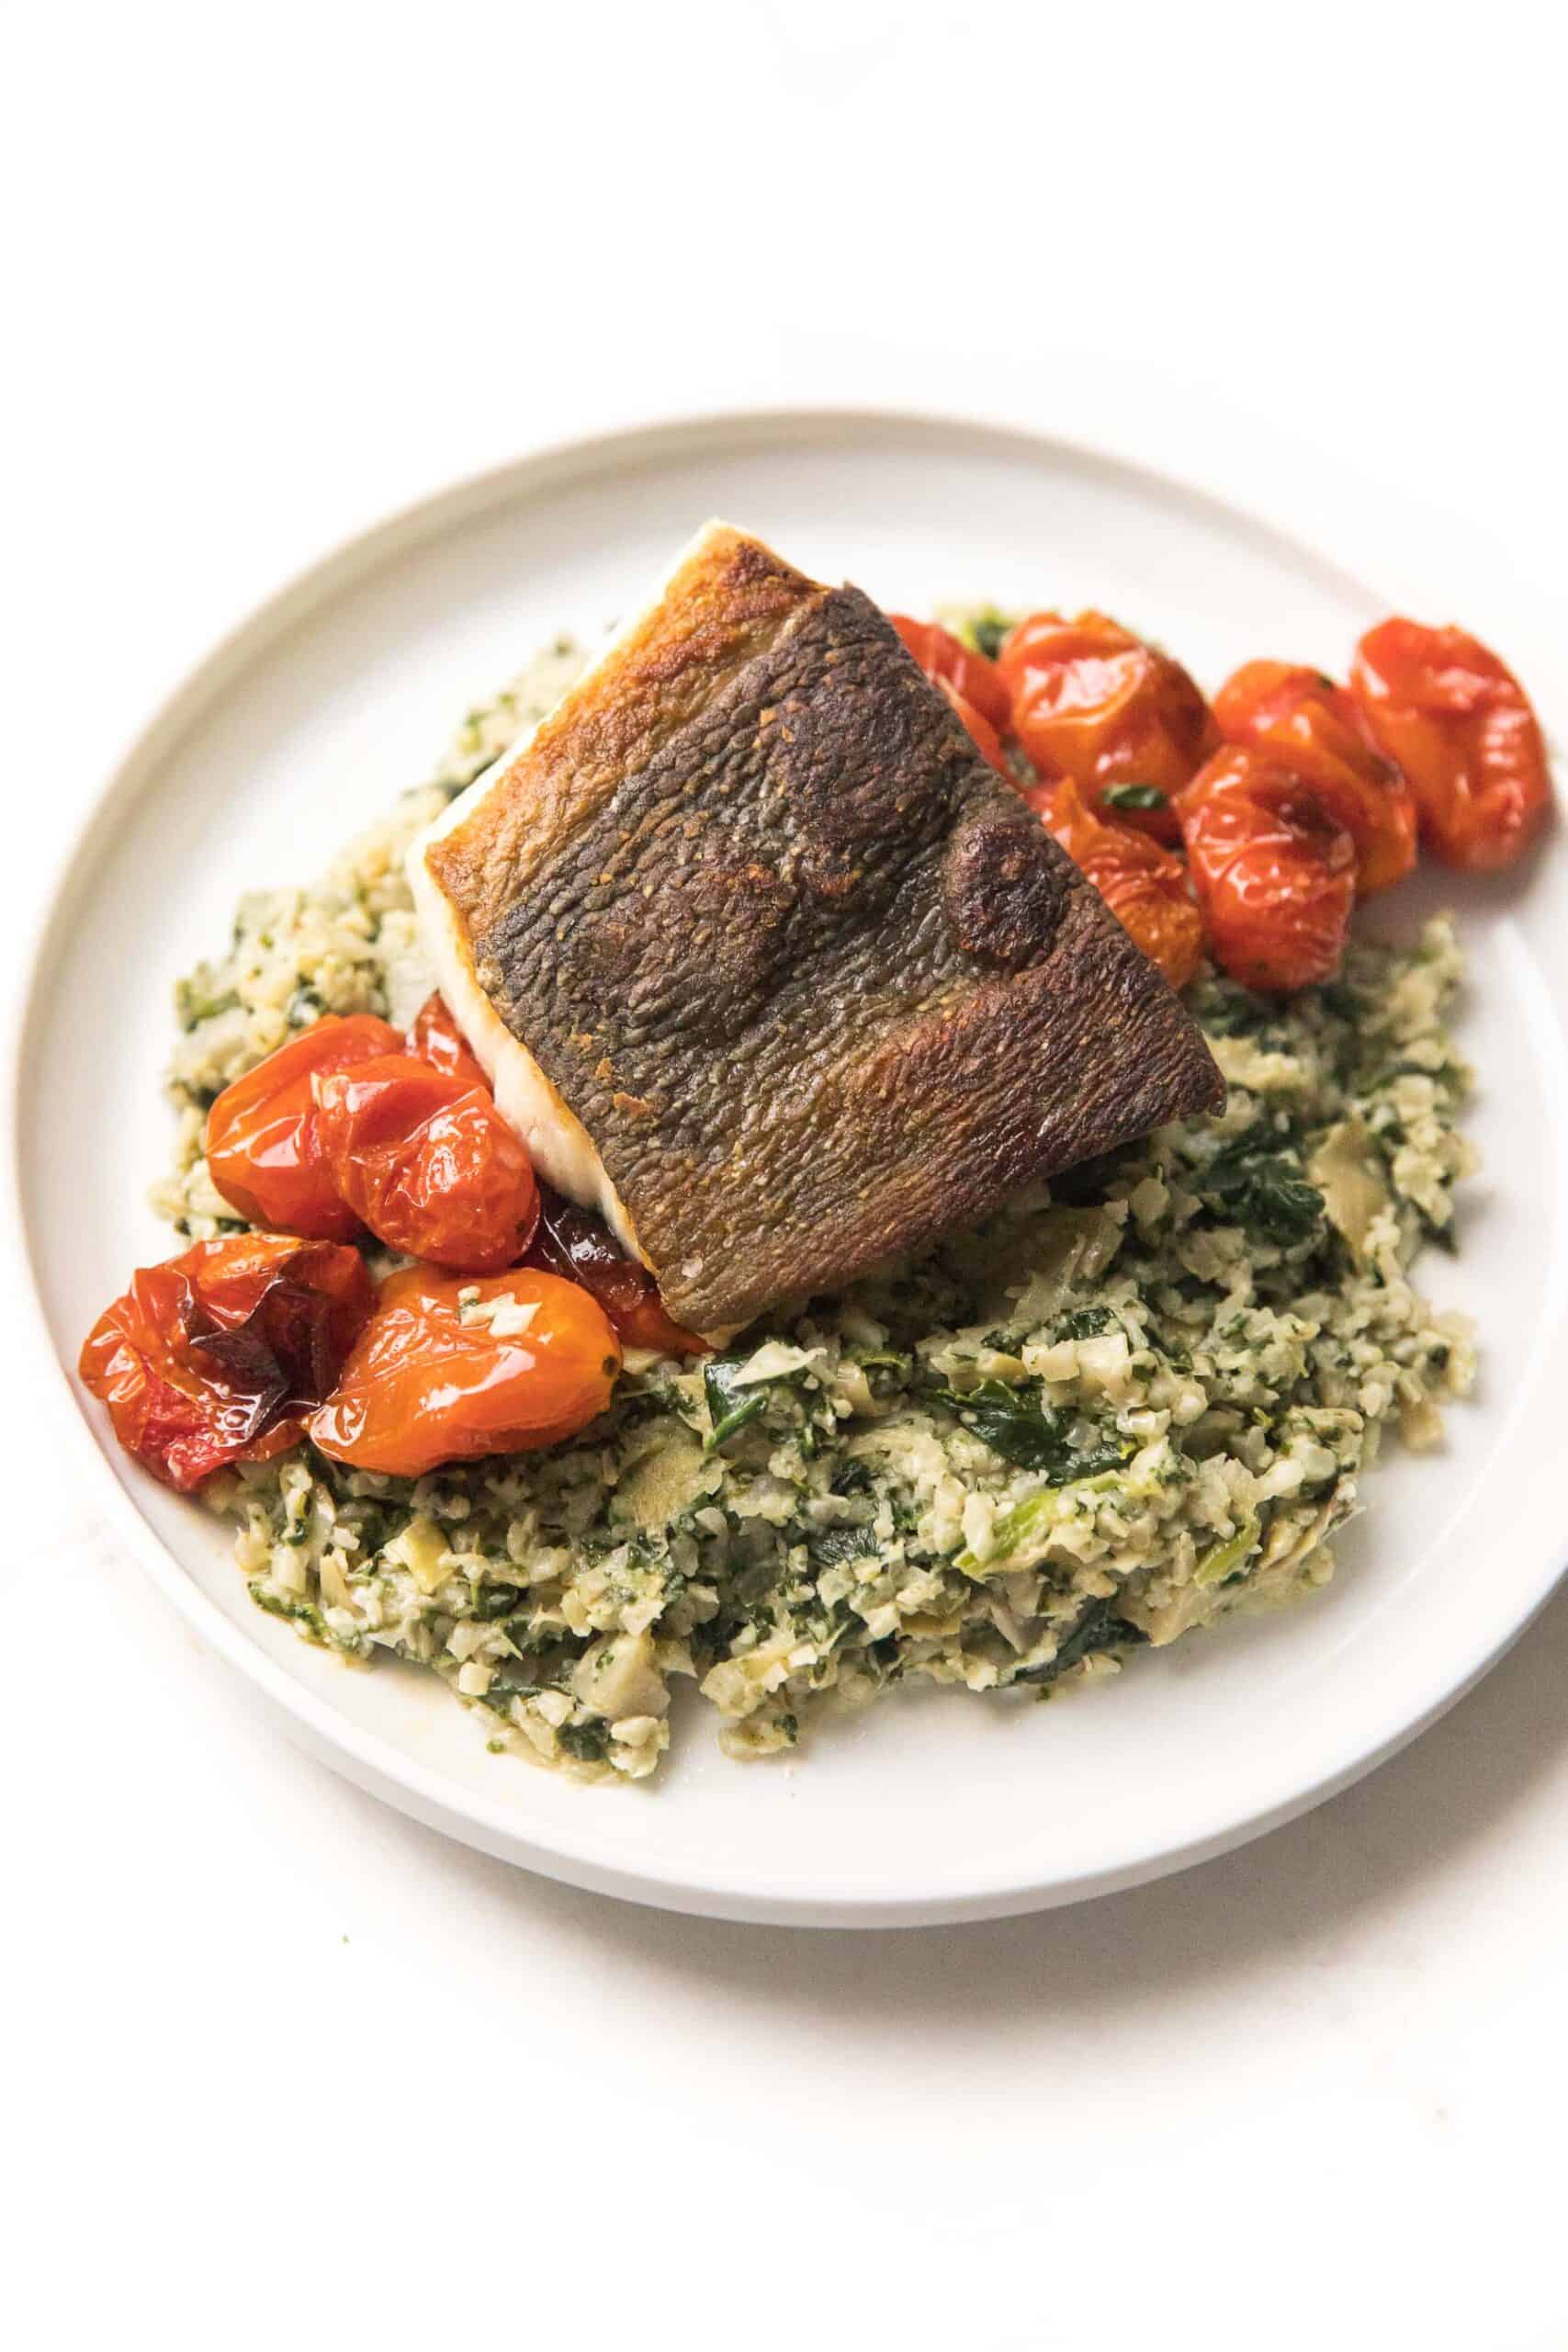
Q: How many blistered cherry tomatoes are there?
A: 12